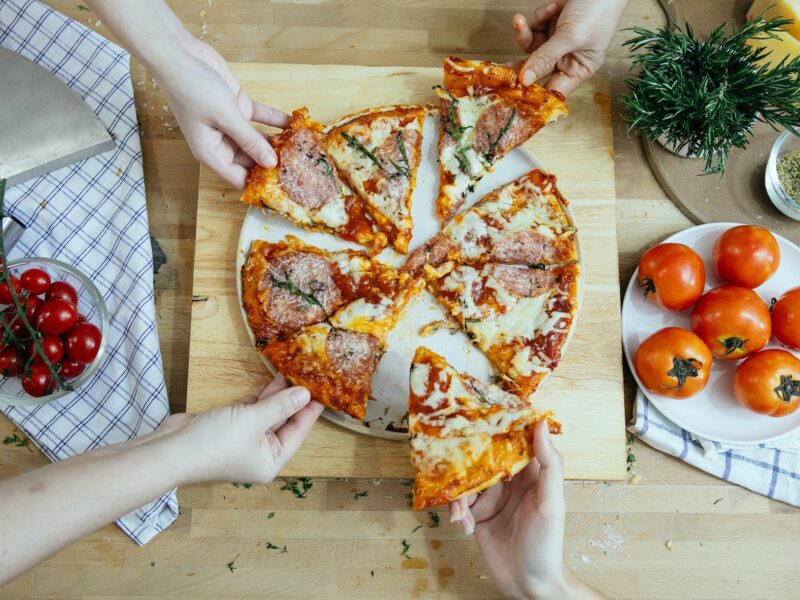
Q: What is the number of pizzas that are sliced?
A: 1